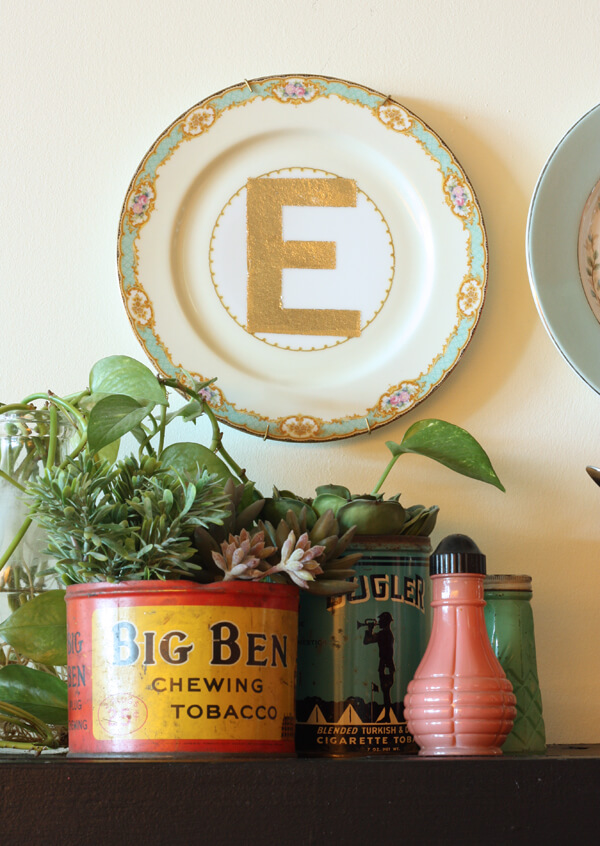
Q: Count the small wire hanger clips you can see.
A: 4